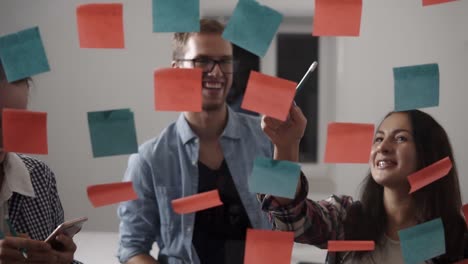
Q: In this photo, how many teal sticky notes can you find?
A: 7